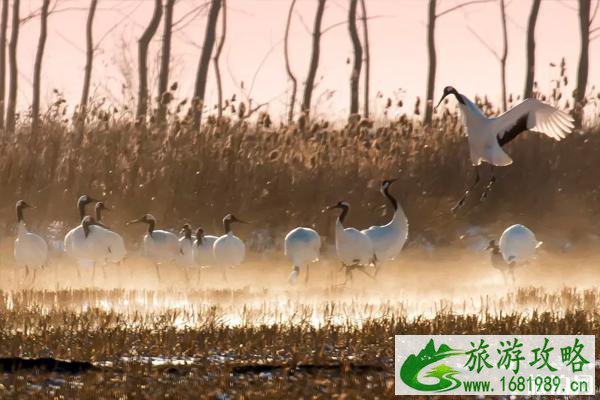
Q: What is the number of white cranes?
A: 13